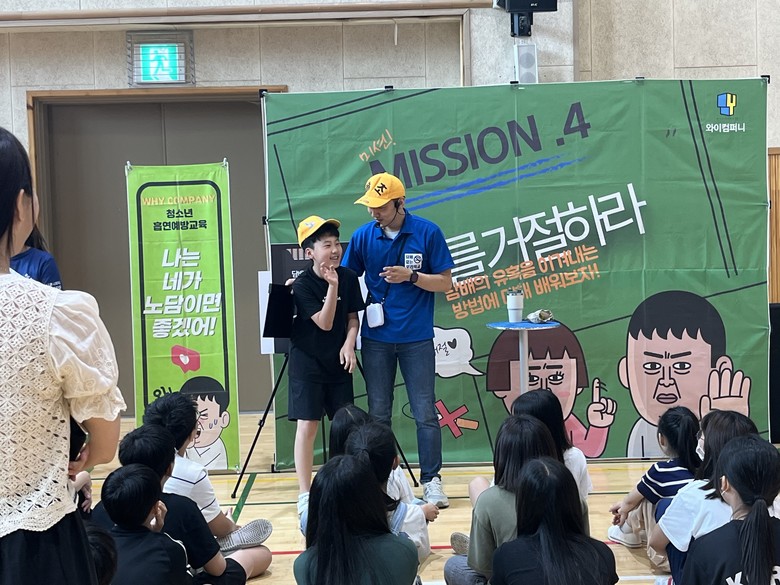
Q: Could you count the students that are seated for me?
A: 13